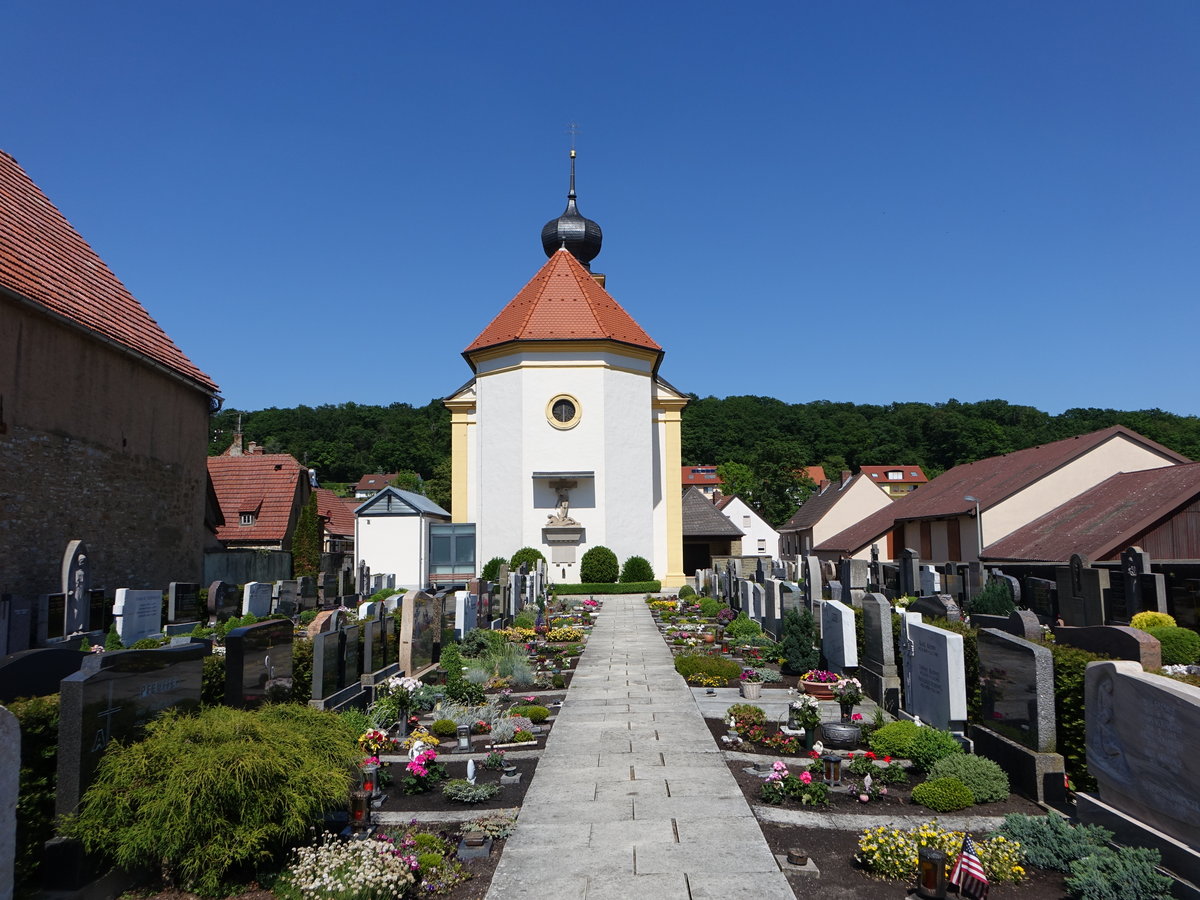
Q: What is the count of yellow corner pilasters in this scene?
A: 2